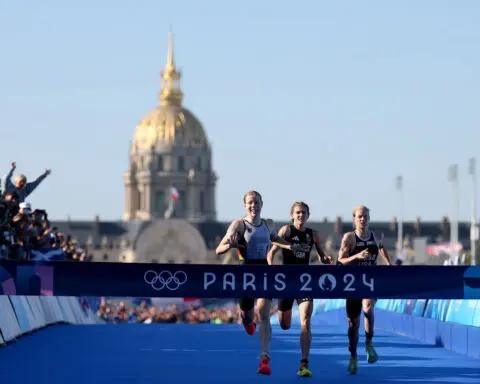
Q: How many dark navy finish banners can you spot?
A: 1